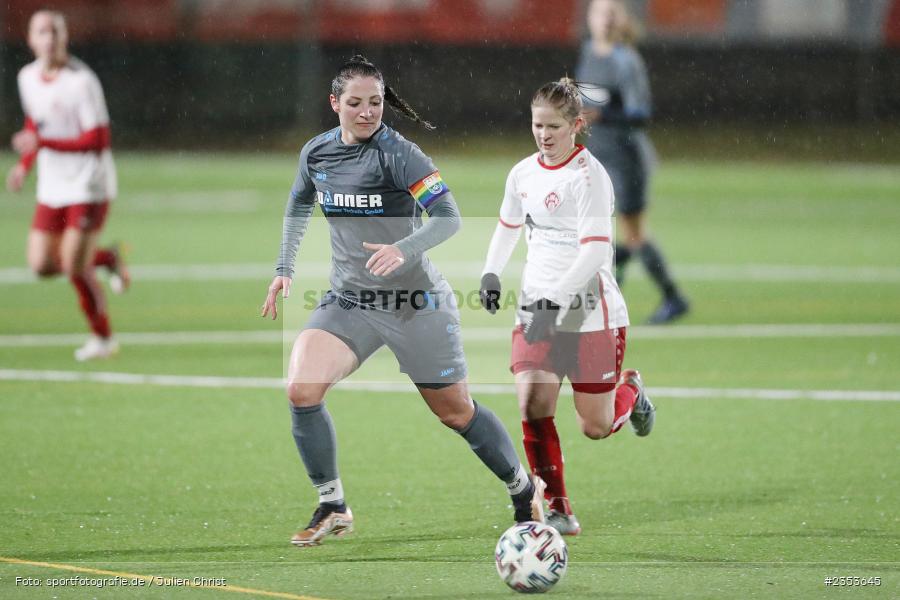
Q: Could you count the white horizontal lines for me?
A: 3